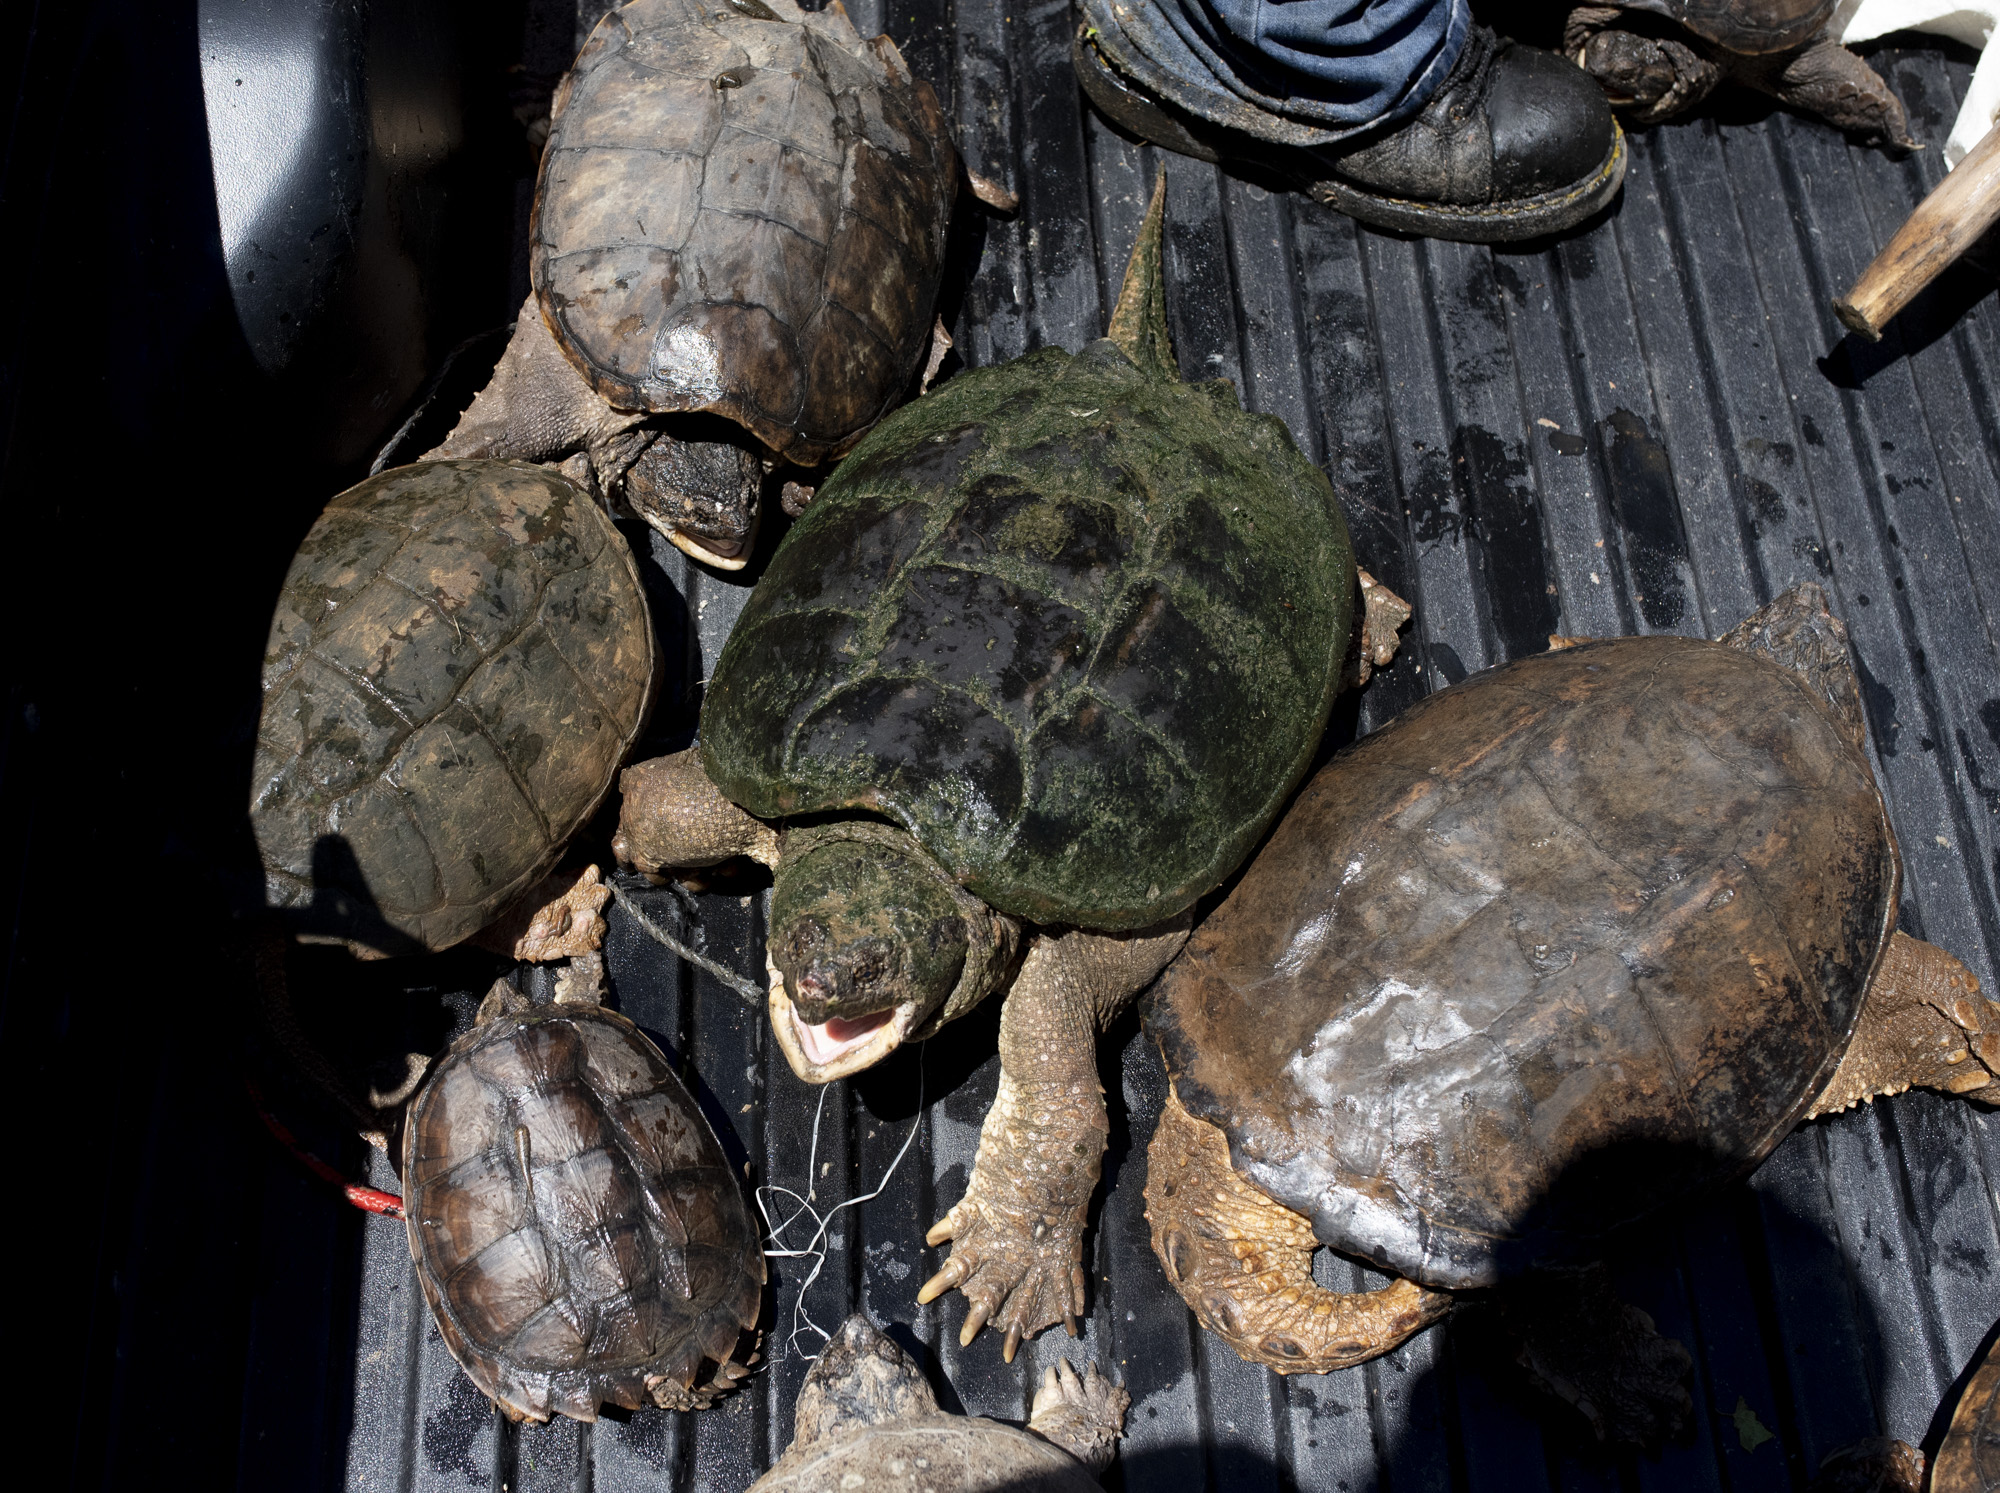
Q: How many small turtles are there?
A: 1